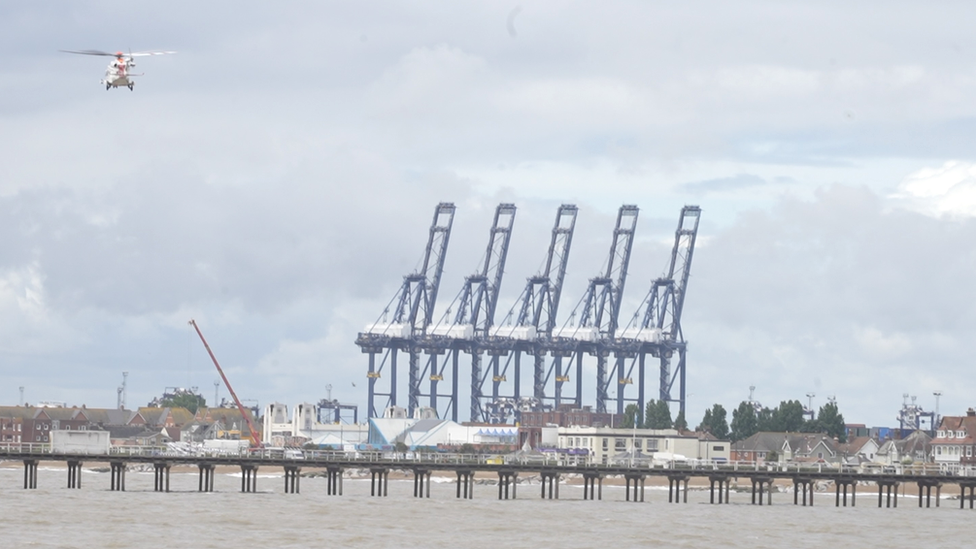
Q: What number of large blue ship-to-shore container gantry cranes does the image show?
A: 5